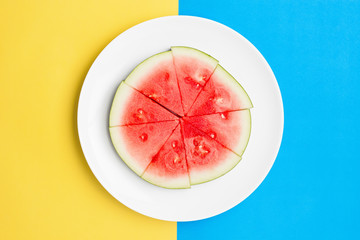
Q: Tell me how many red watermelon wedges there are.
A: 8